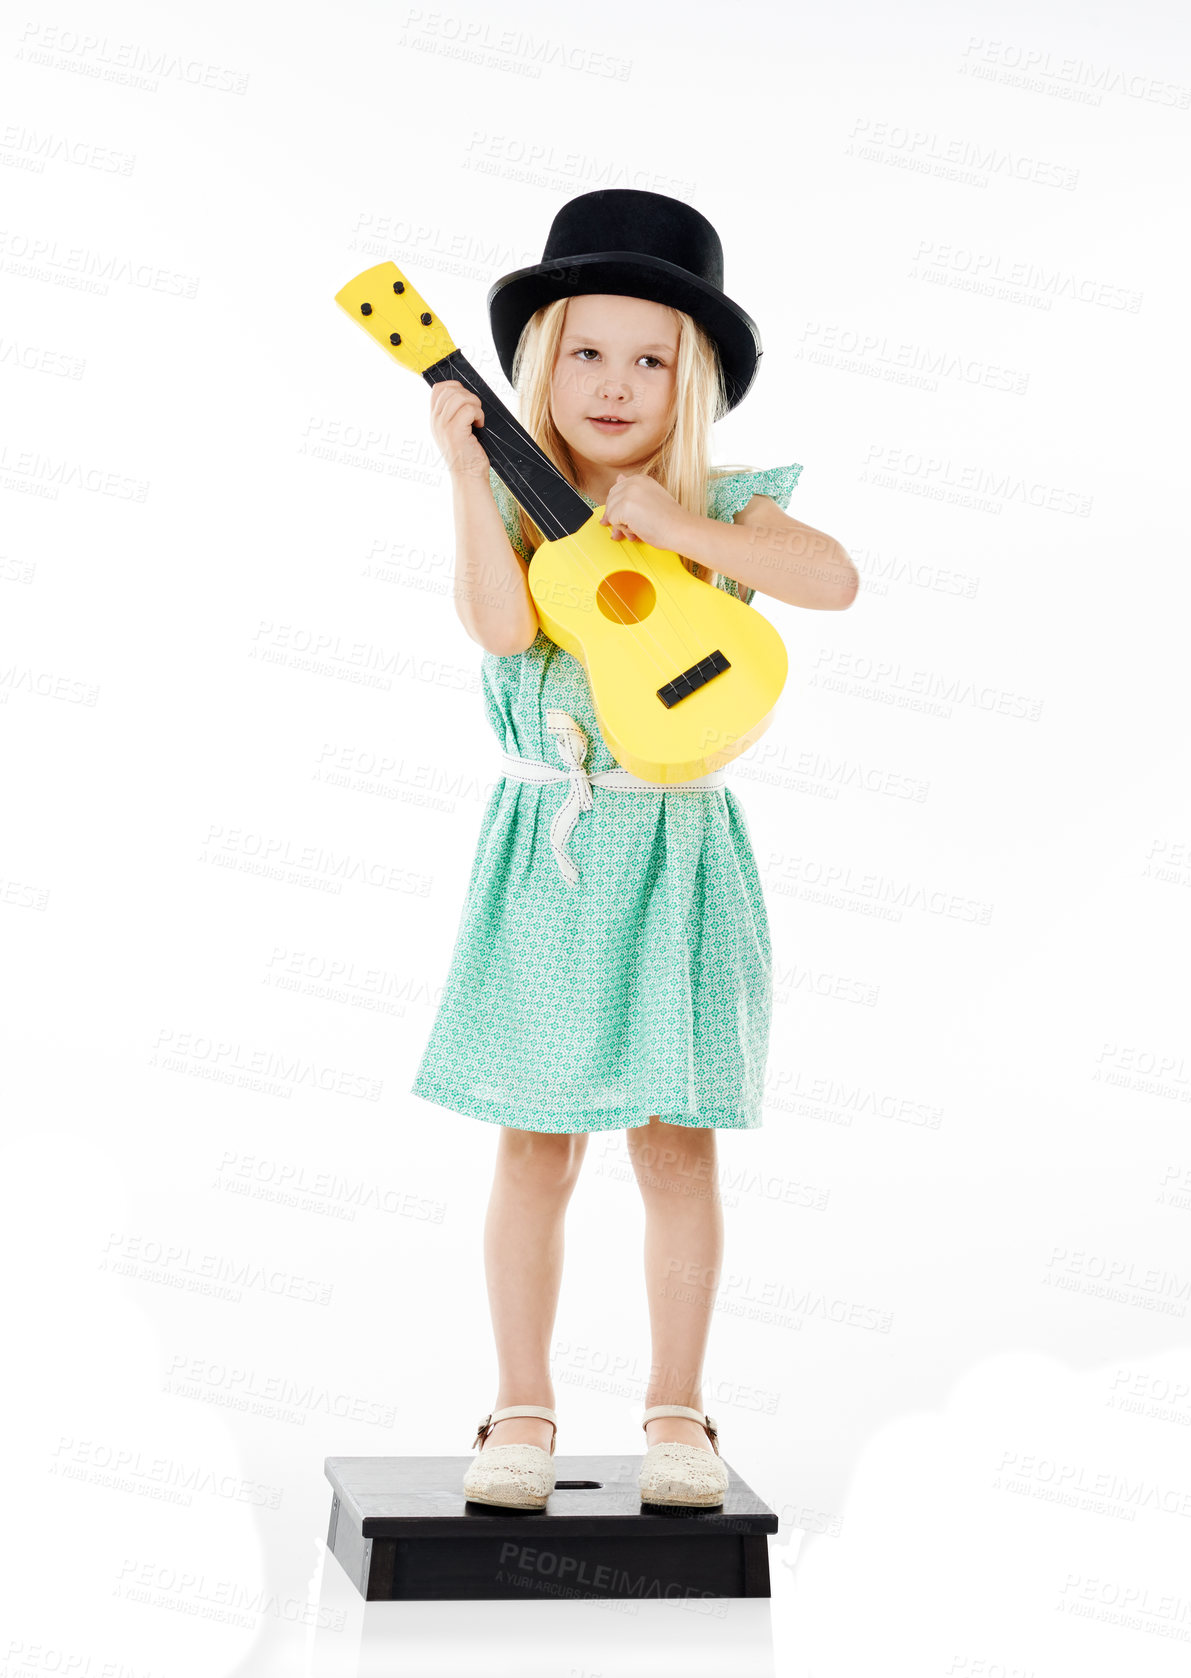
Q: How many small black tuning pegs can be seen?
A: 4